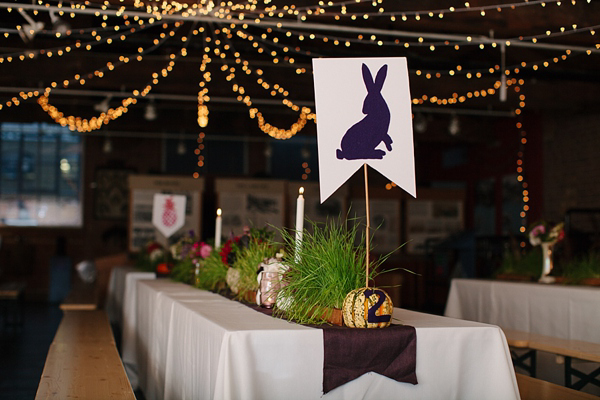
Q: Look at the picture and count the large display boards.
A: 5